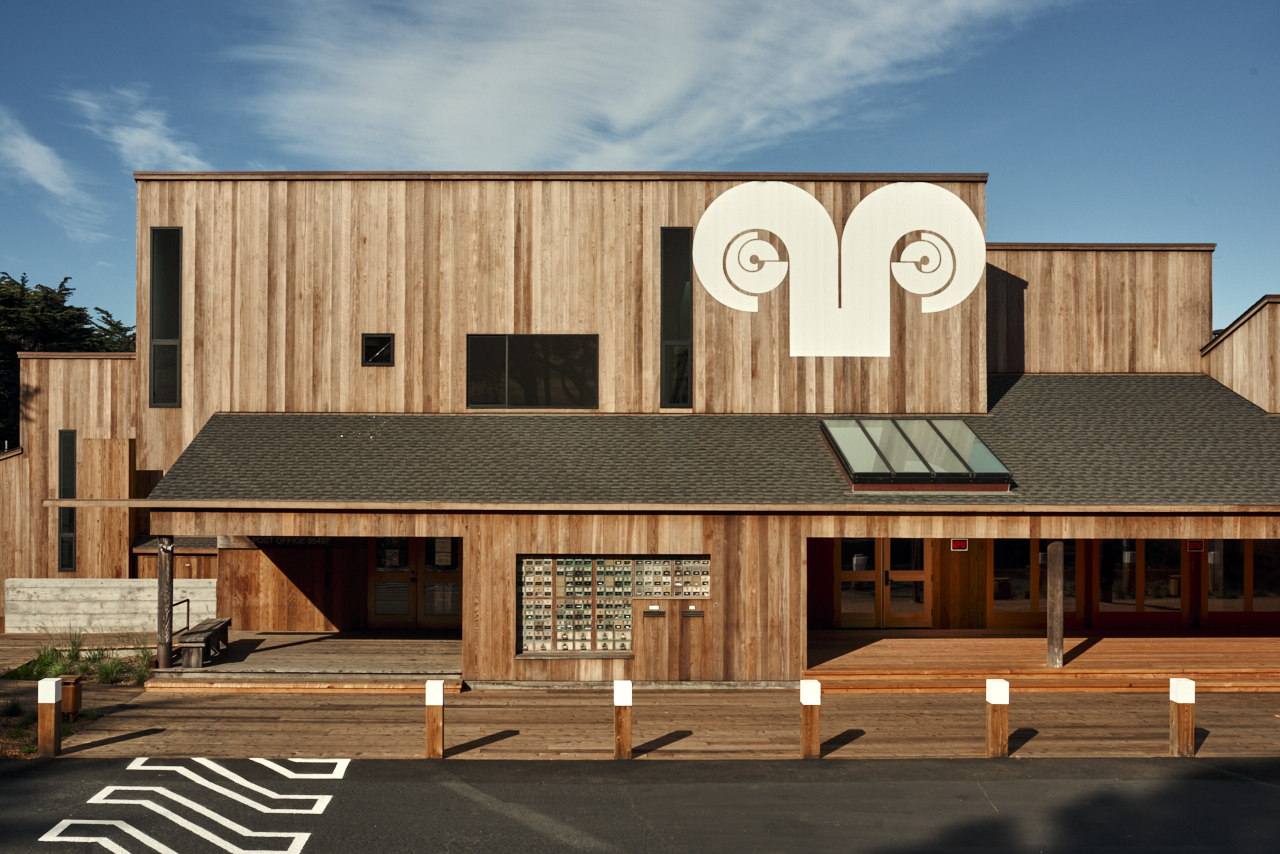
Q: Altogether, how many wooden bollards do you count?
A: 6